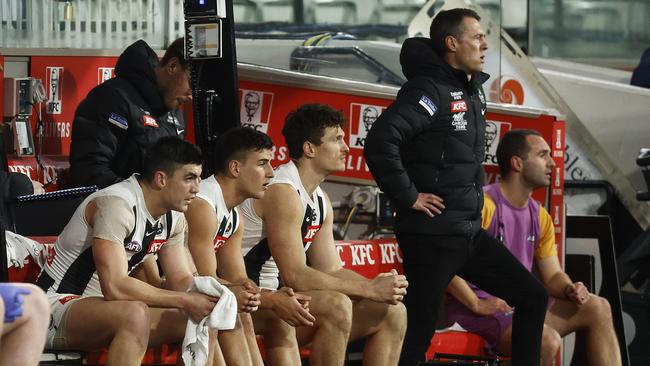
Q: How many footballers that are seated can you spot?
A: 3